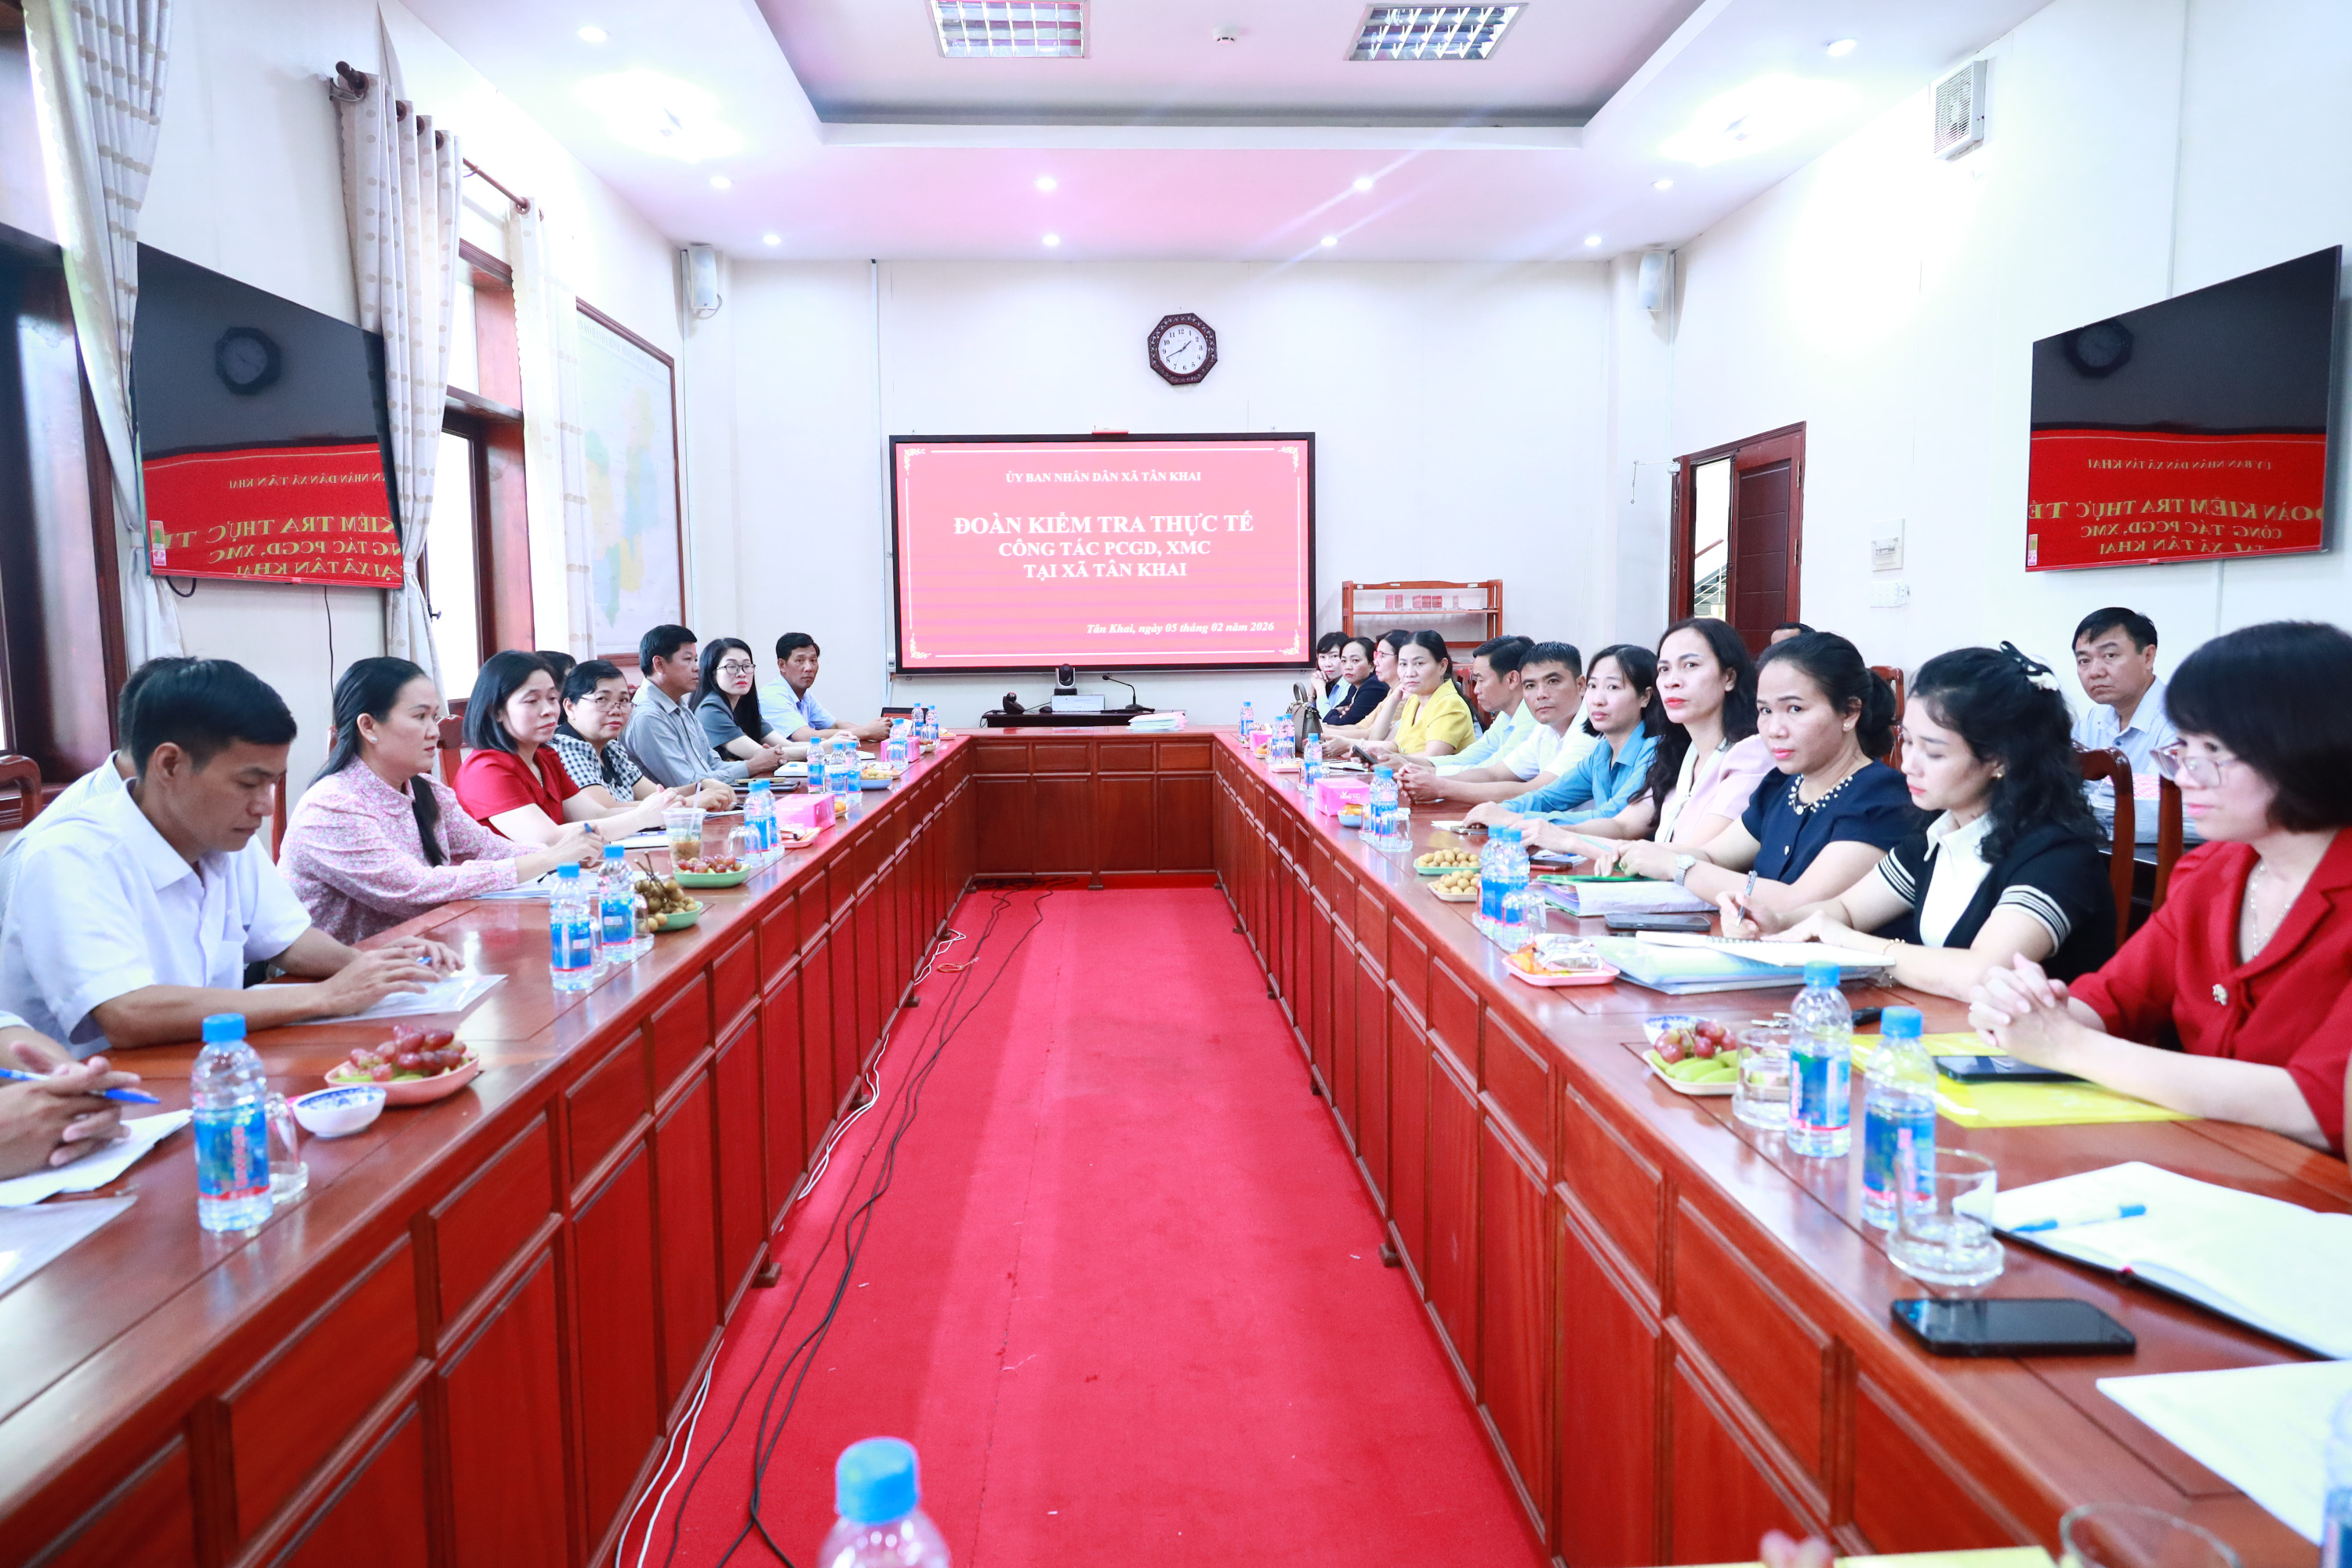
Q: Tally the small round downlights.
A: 10